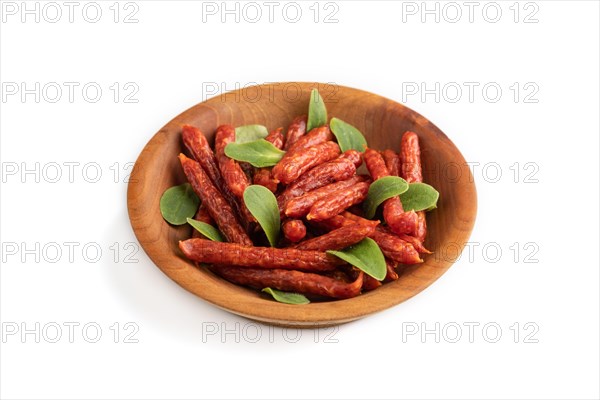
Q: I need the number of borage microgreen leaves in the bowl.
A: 11